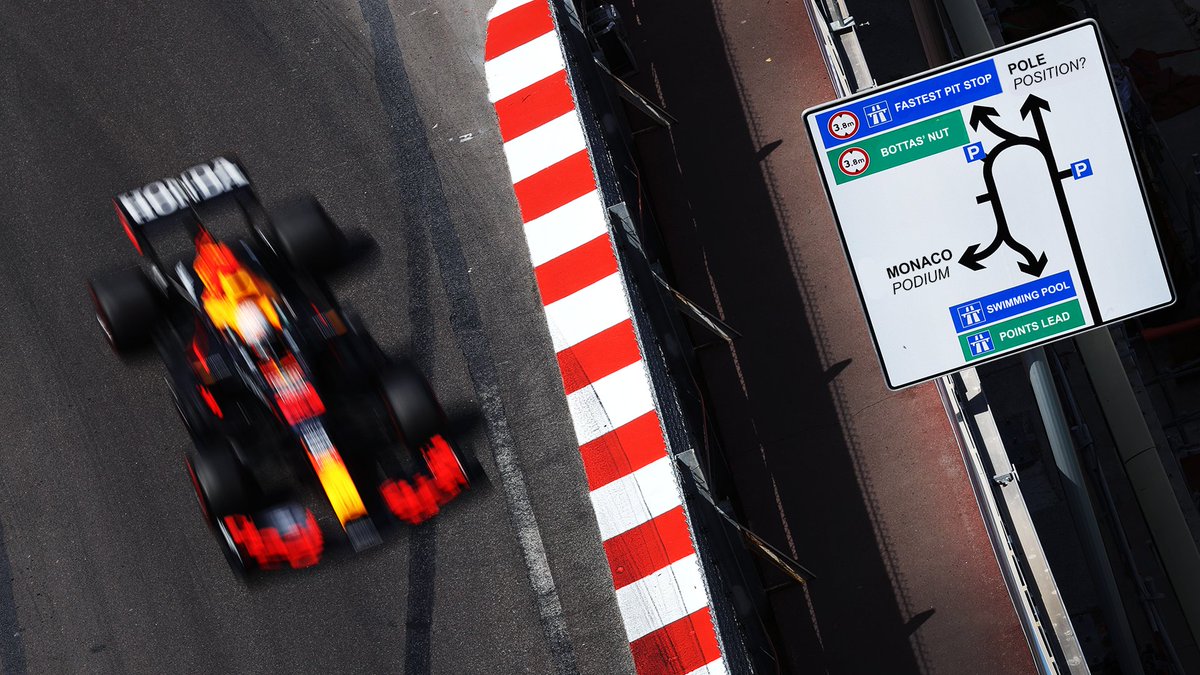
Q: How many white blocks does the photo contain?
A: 9